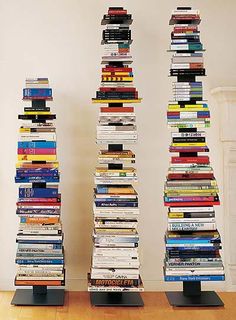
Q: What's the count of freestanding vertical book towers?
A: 3